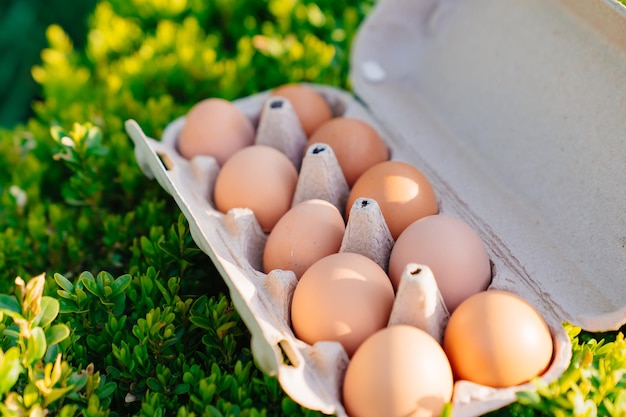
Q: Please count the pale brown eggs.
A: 10